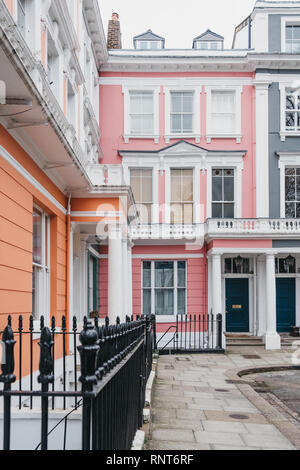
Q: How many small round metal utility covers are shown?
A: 2